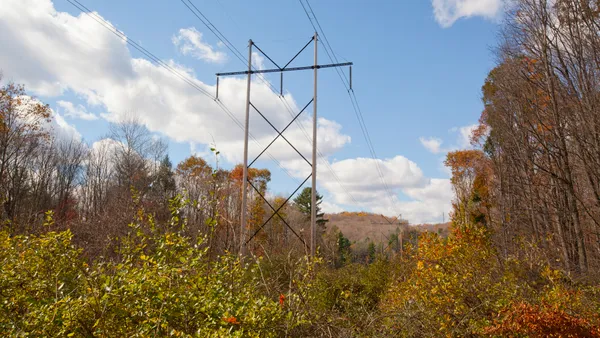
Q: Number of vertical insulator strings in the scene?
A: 3